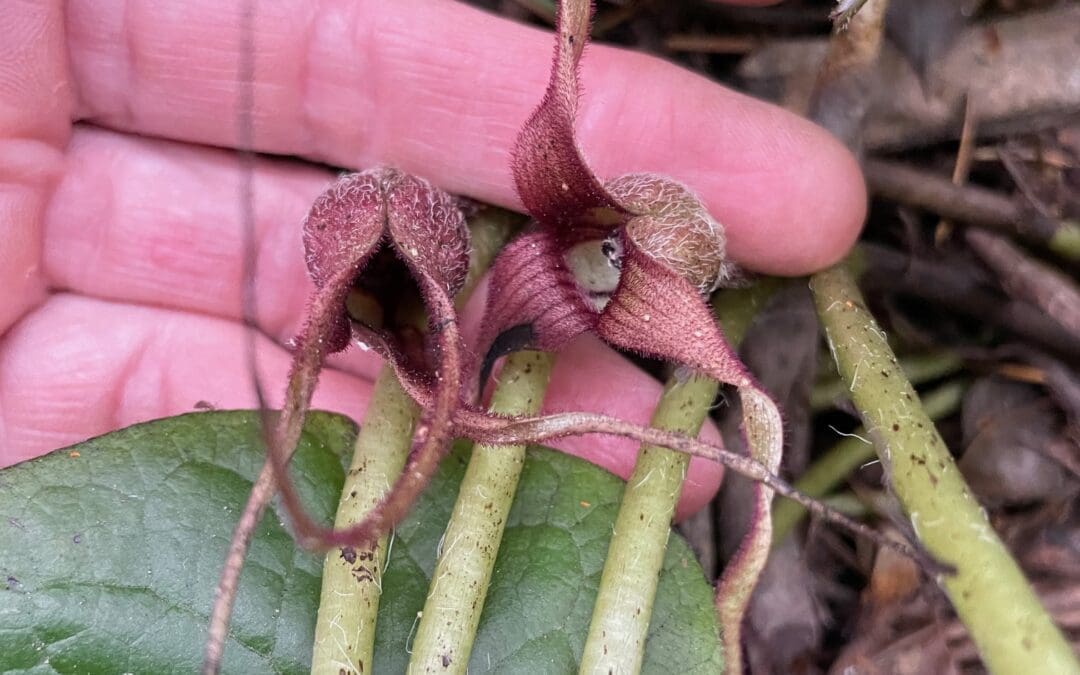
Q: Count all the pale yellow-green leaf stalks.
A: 4